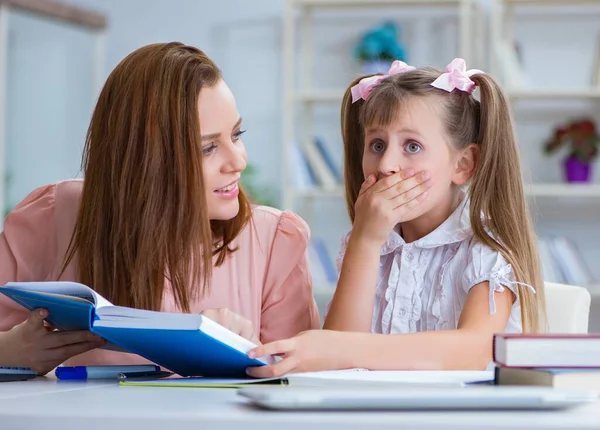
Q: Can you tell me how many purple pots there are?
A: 1